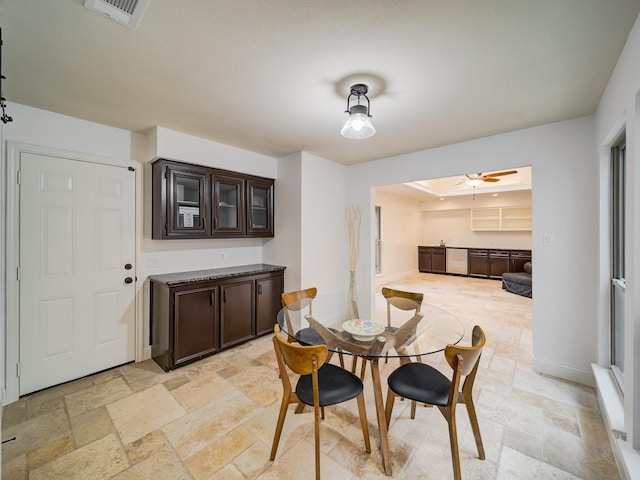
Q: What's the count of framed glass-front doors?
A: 3